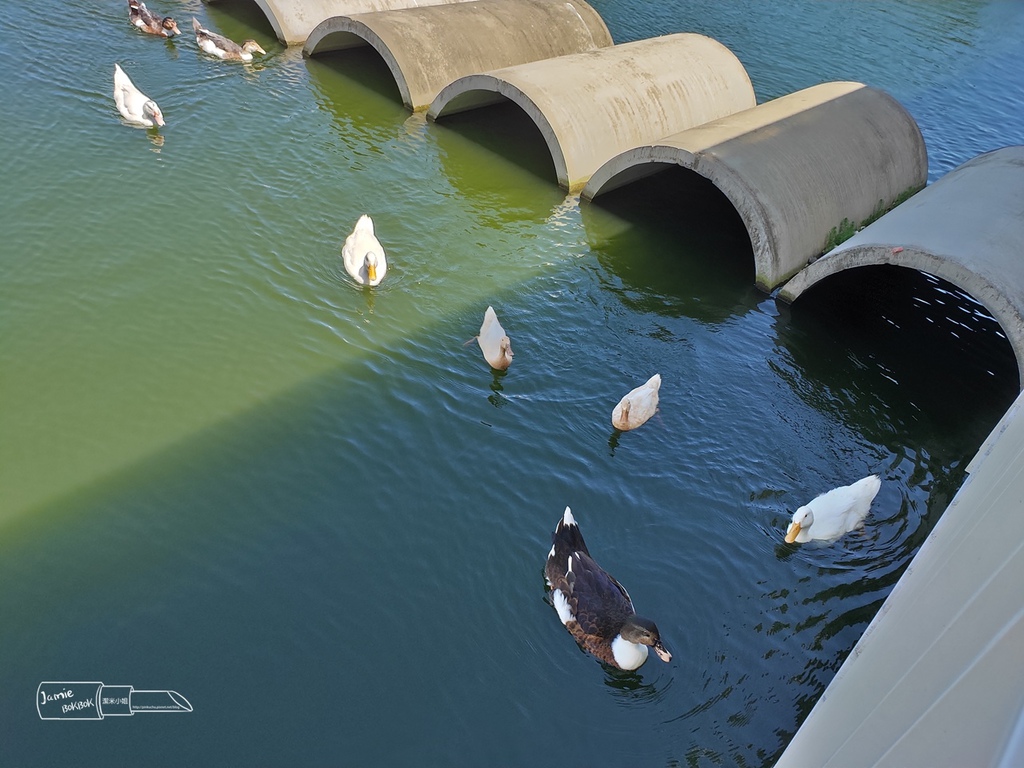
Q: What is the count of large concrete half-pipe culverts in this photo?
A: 5